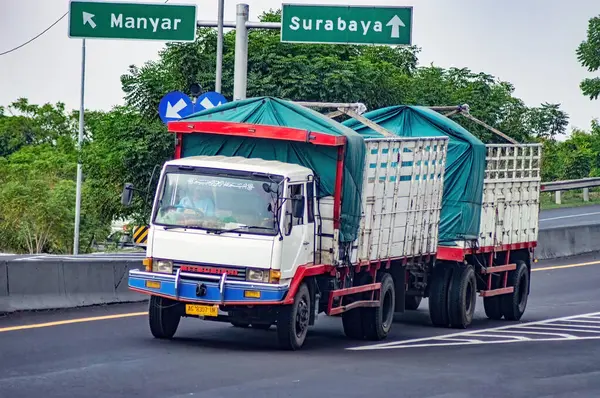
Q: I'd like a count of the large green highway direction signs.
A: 2